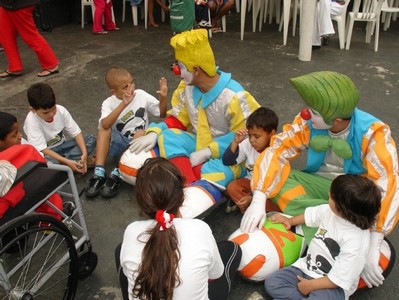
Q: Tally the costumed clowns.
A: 2